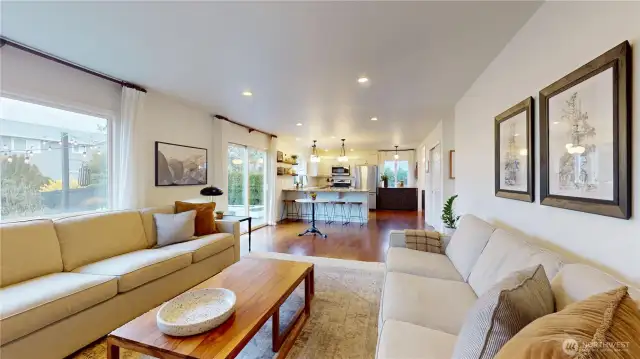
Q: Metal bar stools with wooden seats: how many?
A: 5